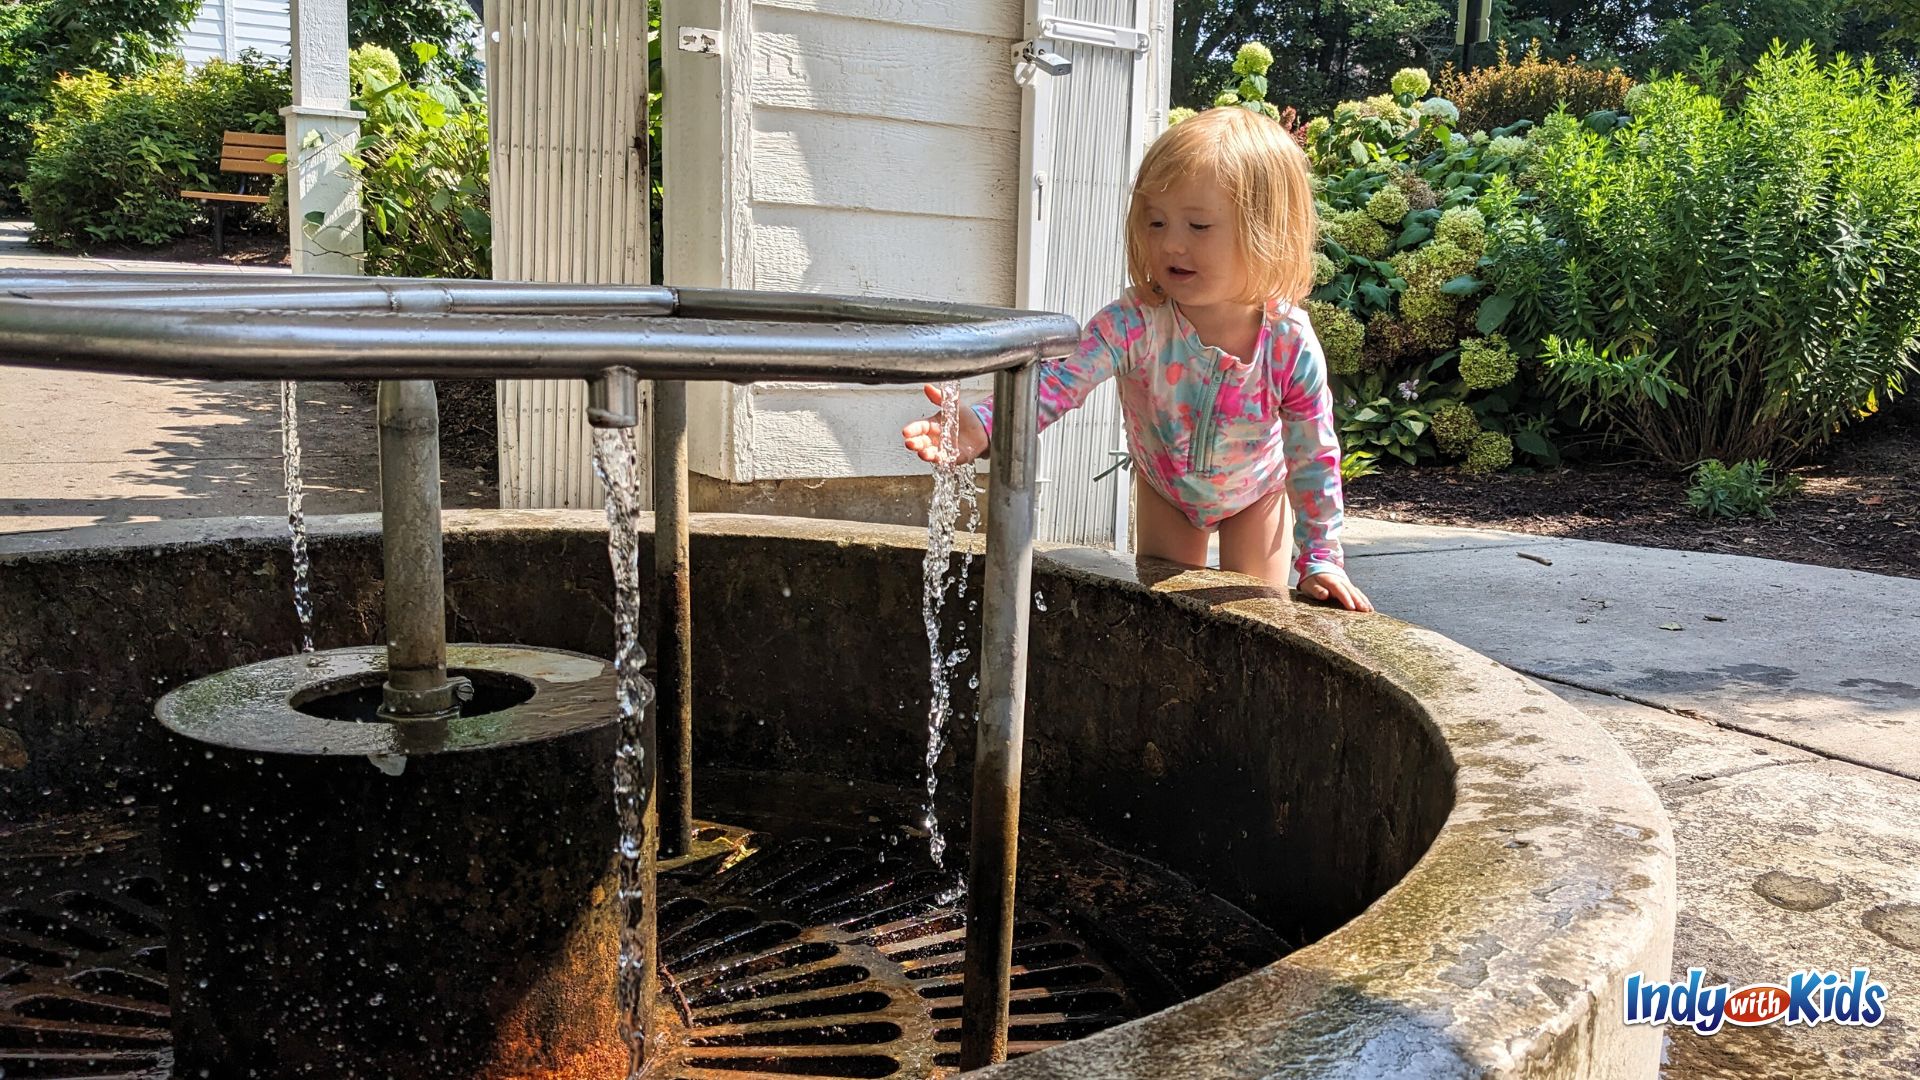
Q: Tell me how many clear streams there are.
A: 3